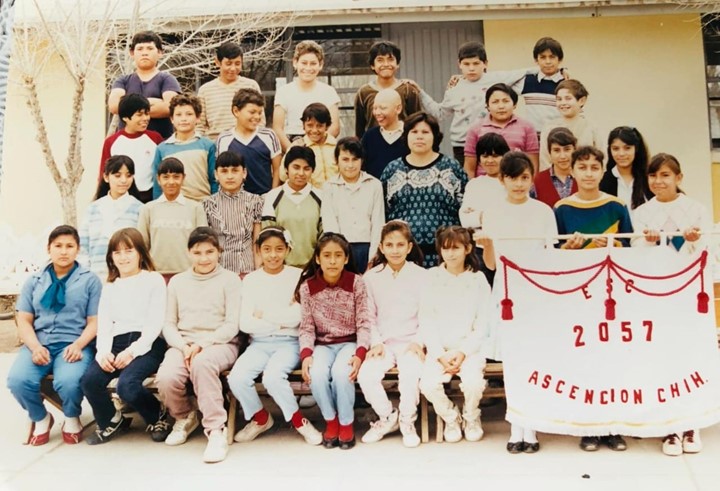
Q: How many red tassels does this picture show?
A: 3